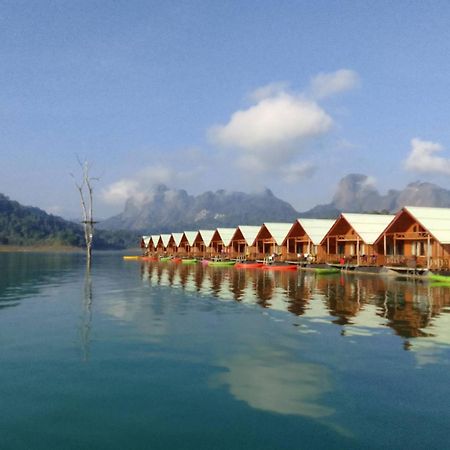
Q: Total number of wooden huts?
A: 12